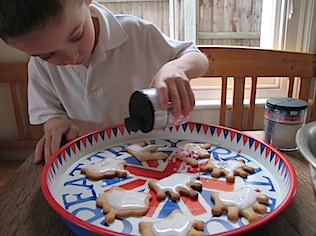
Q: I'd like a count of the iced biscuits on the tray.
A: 8